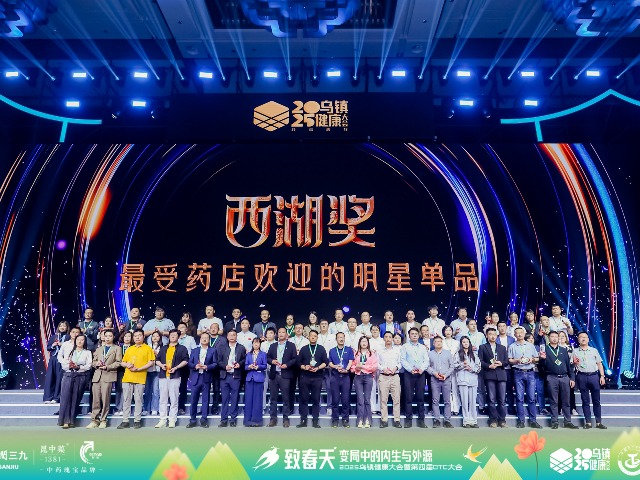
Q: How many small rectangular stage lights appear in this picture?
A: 14